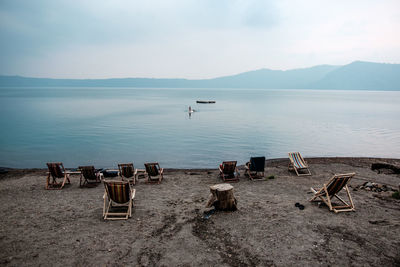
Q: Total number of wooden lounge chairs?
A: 9